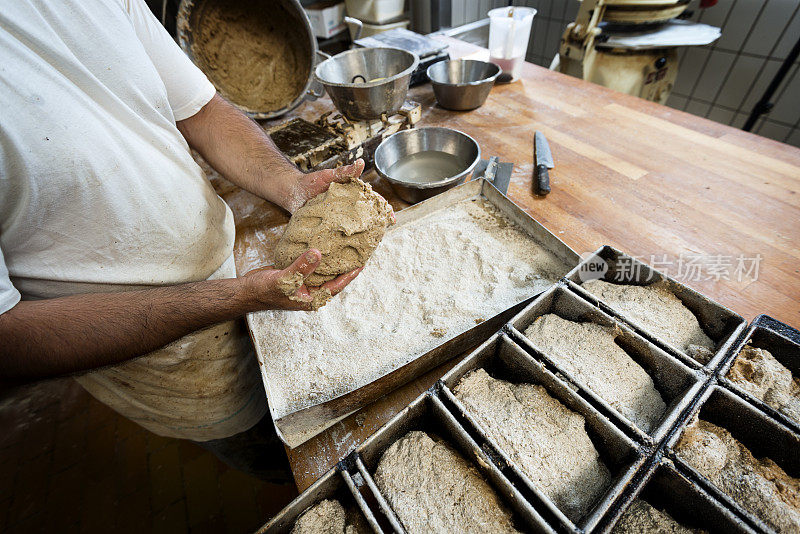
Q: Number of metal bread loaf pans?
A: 8